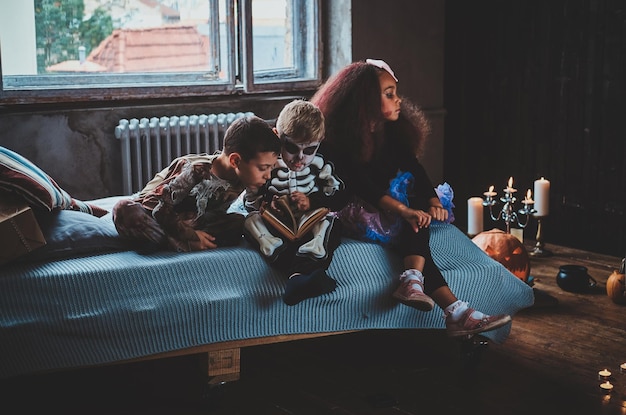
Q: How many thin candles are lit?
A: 3